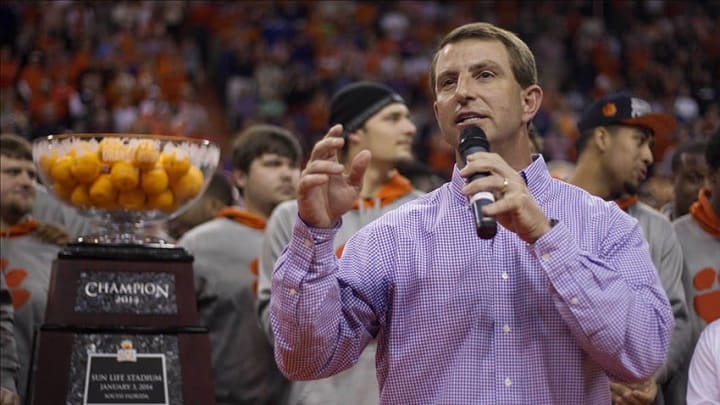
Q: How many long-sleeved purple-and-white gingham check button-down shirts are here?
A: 1